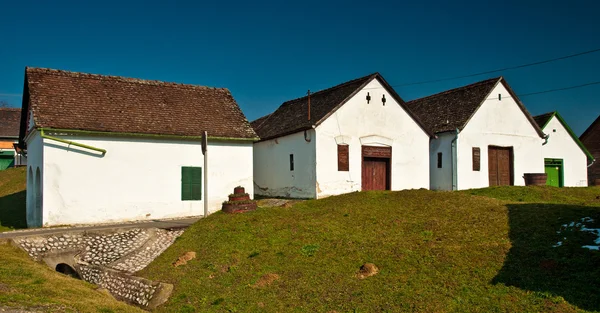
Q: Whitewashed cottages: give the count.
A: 4